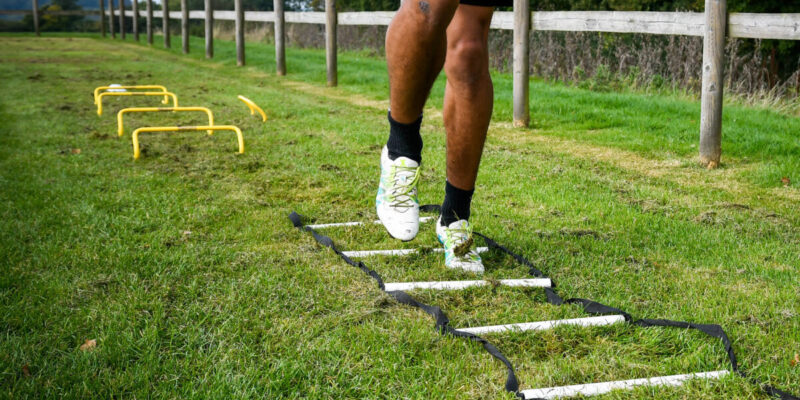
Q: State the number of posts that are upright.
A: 14